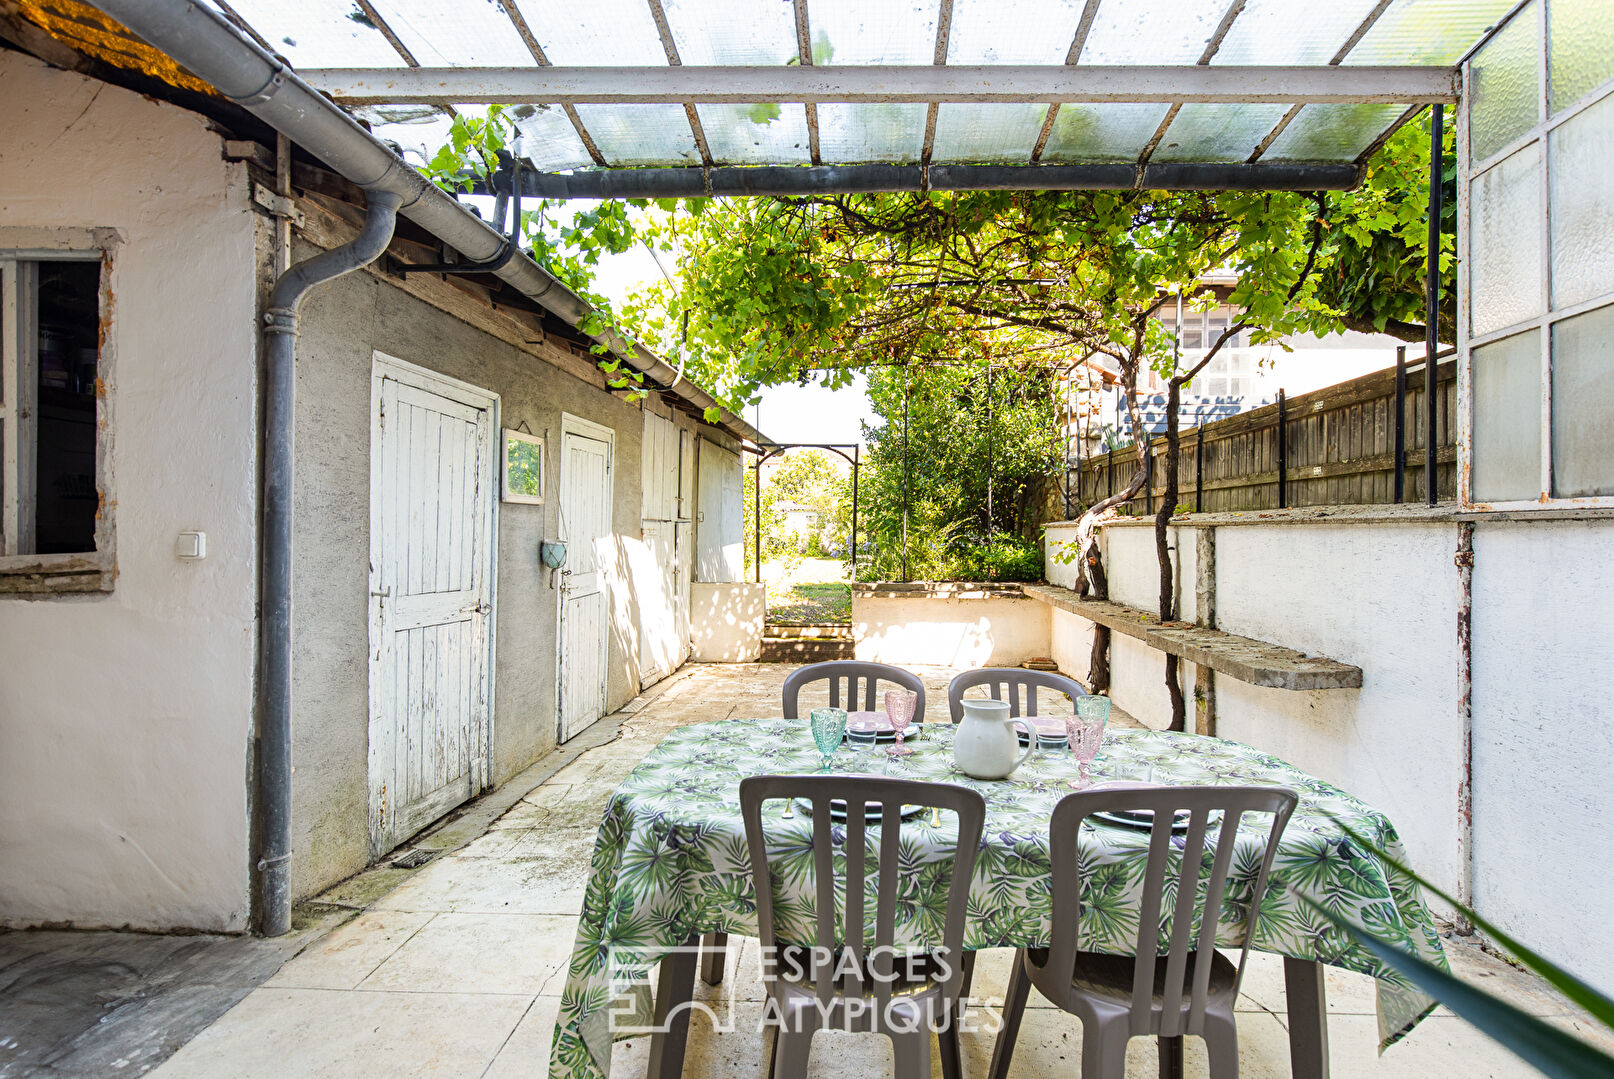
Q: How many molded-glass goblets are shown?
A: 4